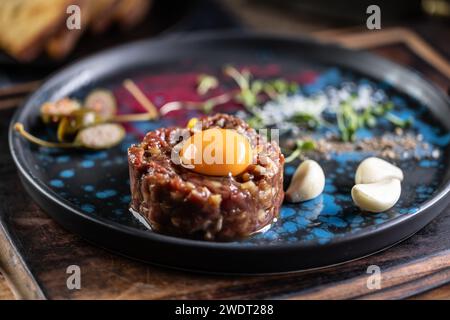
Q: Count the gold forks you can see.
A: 0